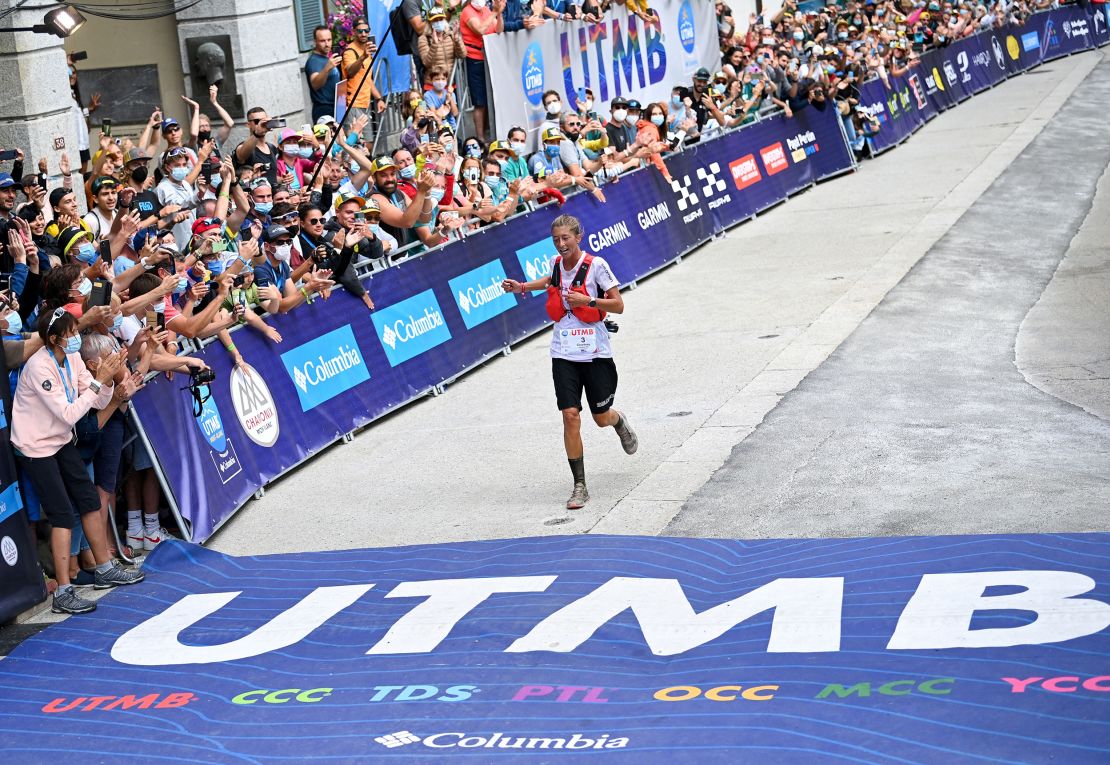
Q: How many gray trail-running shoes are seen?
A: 4